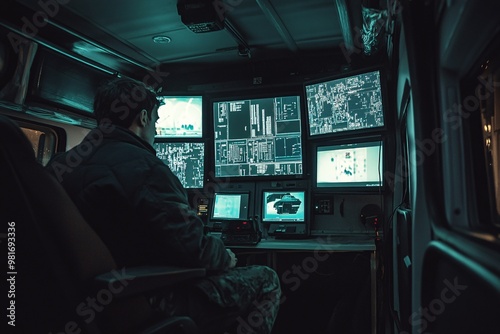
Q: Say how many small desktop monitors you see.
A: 2